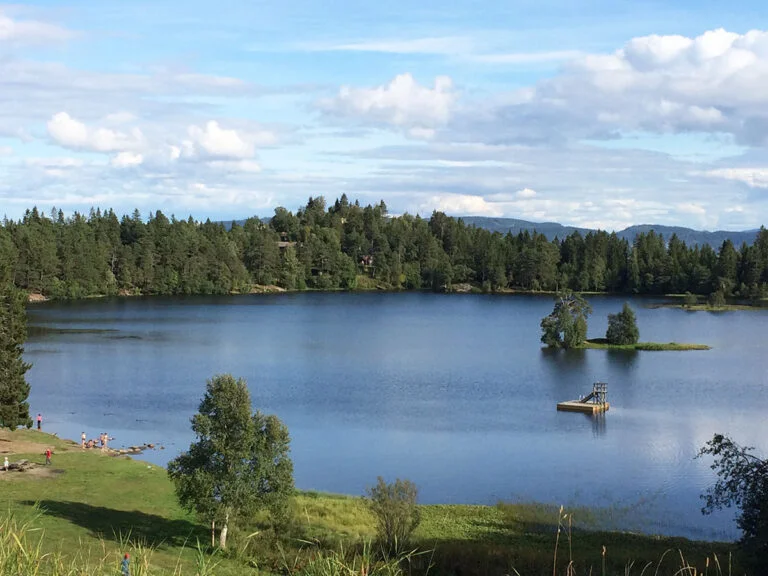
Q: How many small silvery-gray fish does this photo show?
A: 0